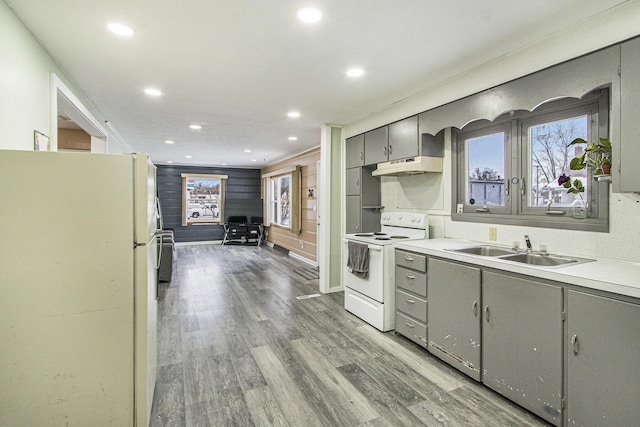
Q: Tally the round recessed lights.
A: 13